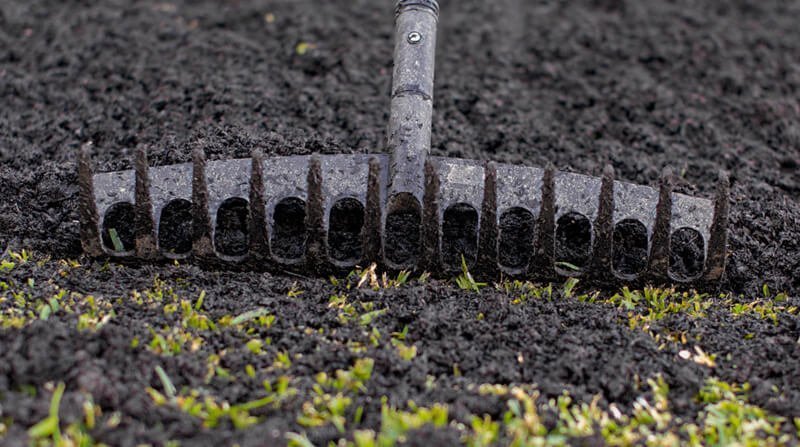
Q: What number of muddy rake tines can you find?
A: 12